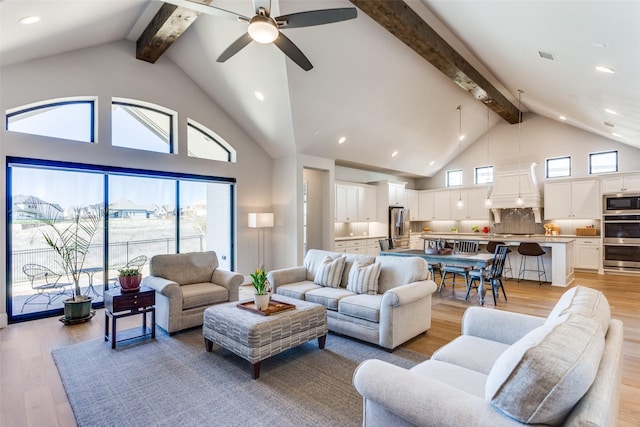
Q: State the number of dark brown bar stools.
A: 2